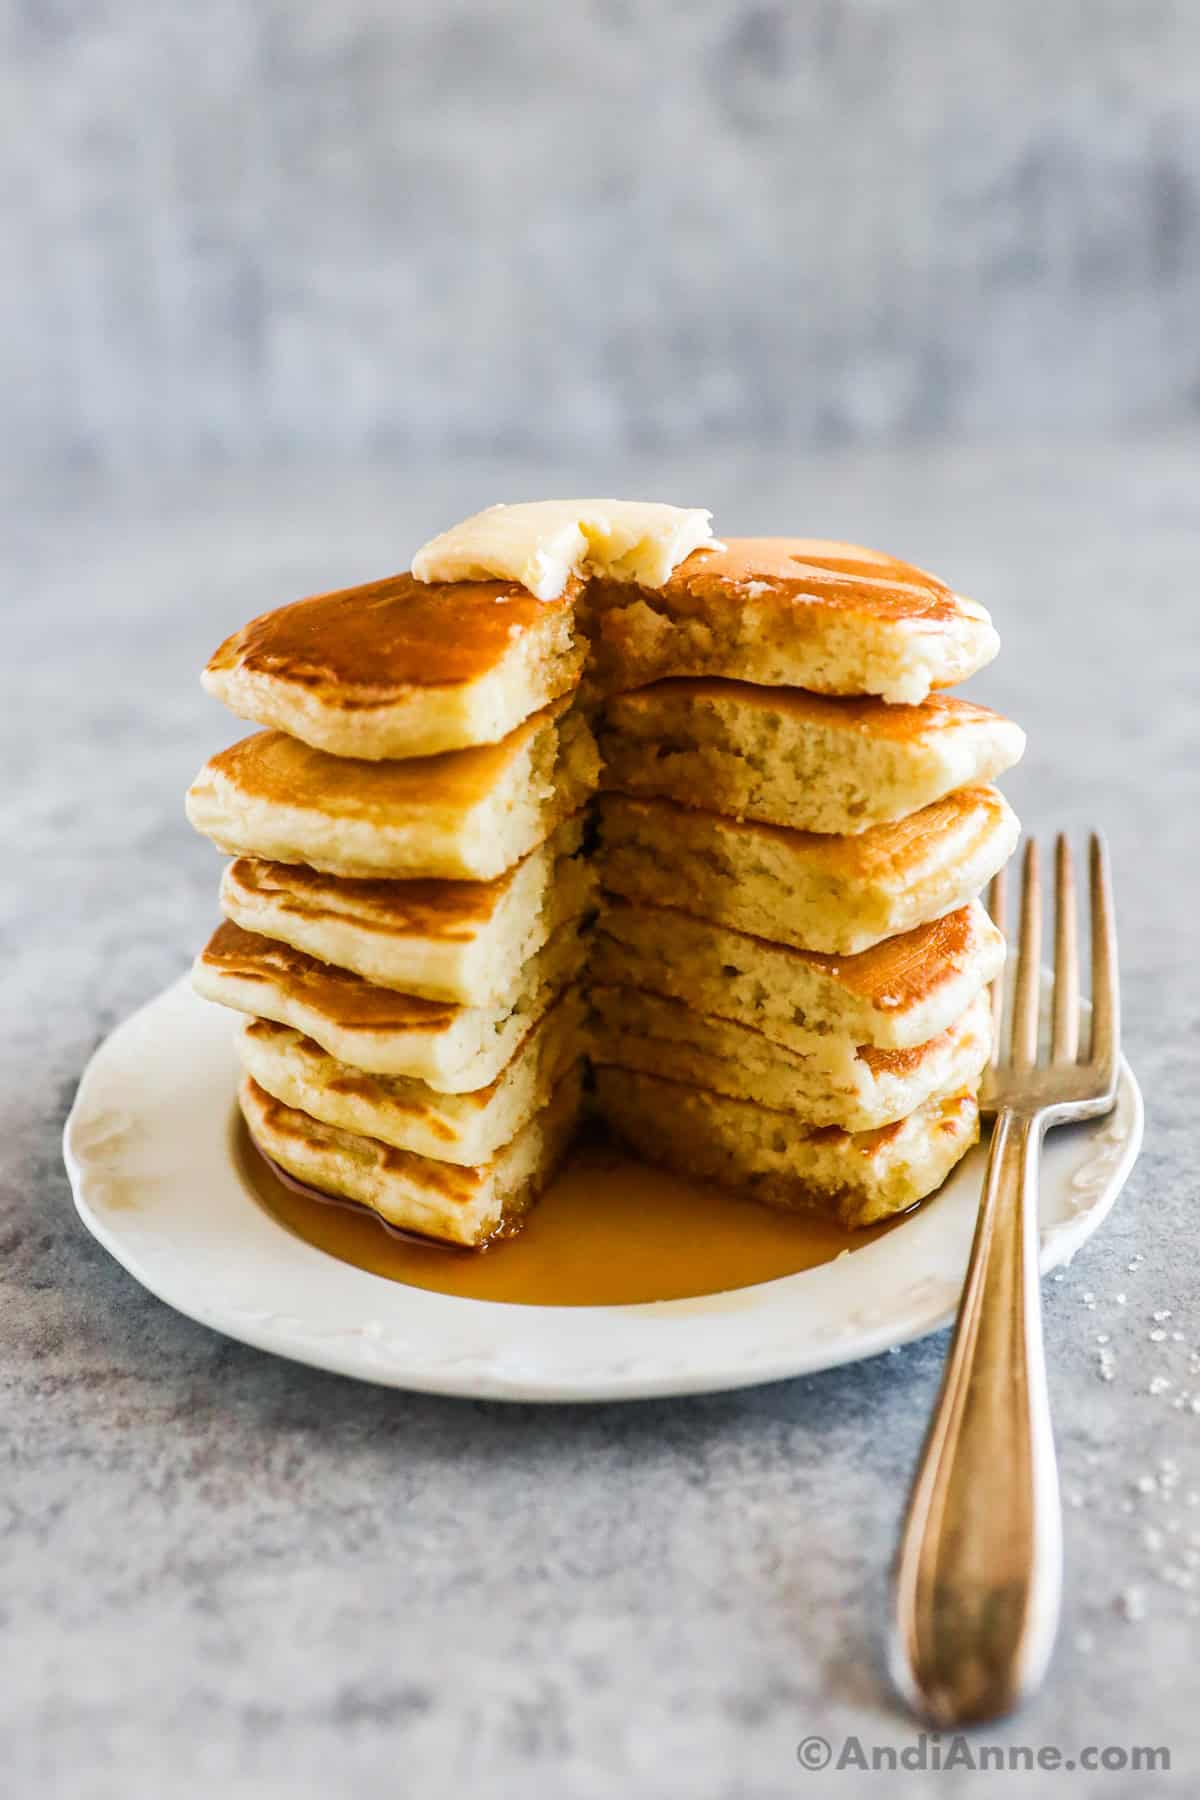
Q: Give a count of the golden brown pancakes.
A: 6